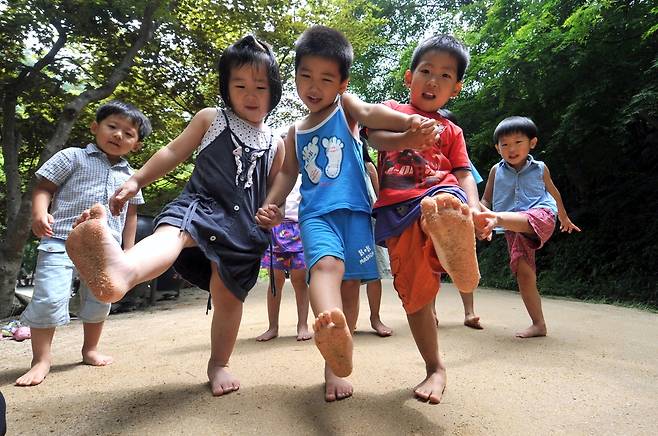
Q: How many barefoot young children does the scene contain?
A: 8